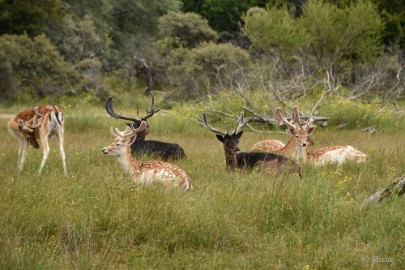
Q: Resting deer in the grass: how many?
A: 5